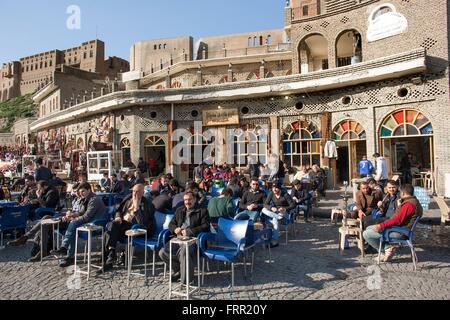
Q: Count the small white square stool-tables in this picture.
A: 4